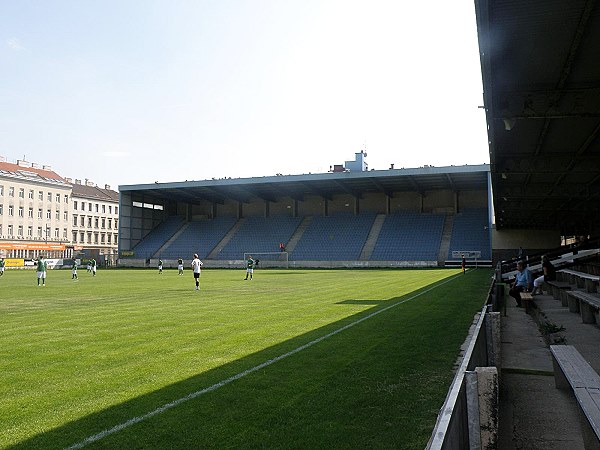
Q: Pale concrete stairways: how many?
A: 5